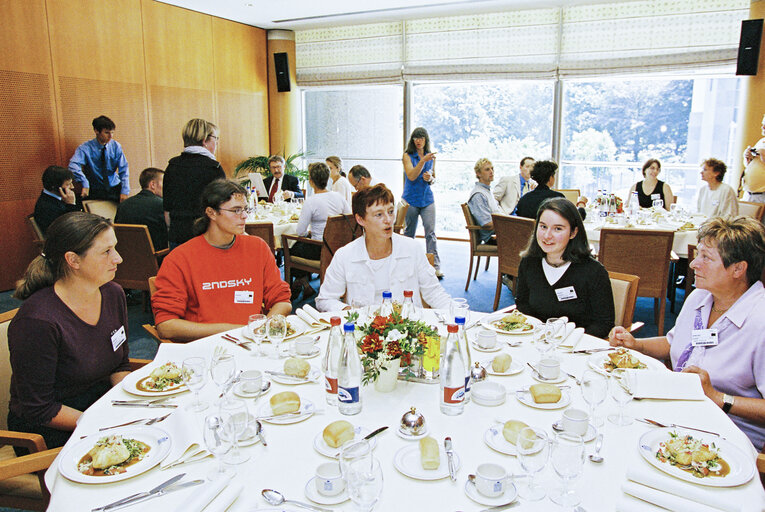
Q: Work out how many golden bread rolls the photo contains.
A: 7